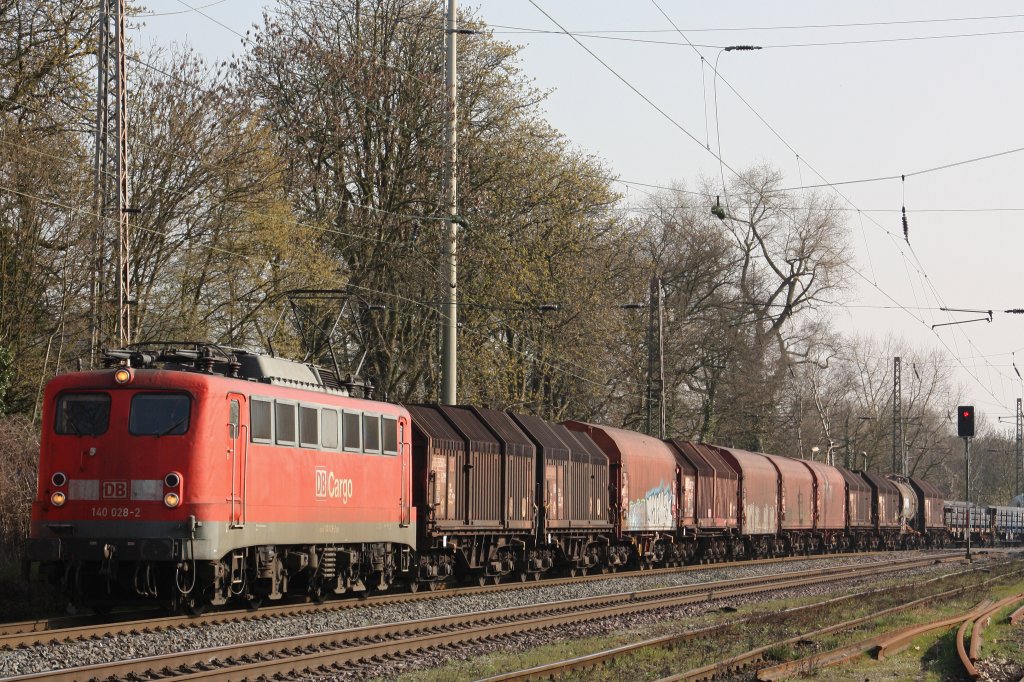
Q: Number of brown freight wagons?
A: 10